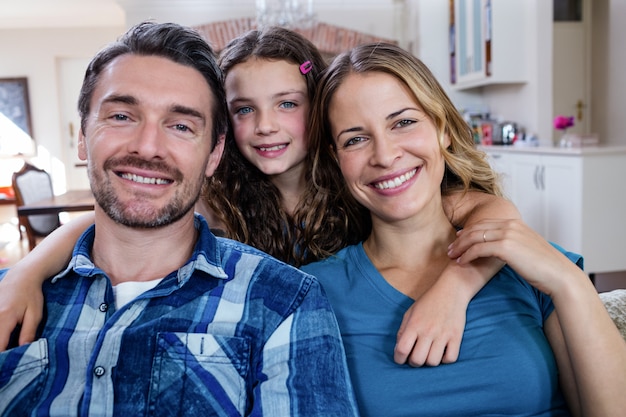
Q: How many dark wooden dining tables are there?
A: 1